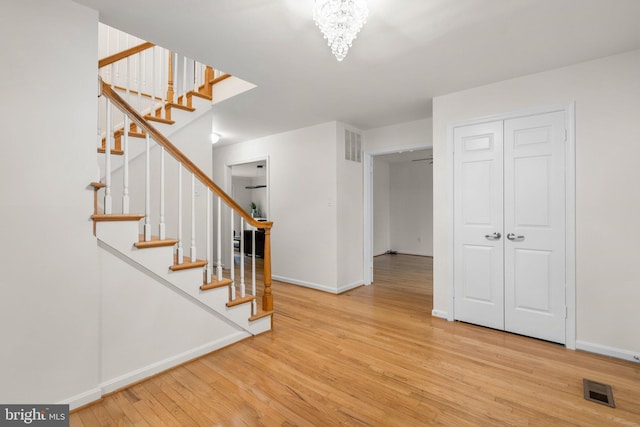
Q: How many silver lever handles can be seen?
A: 2